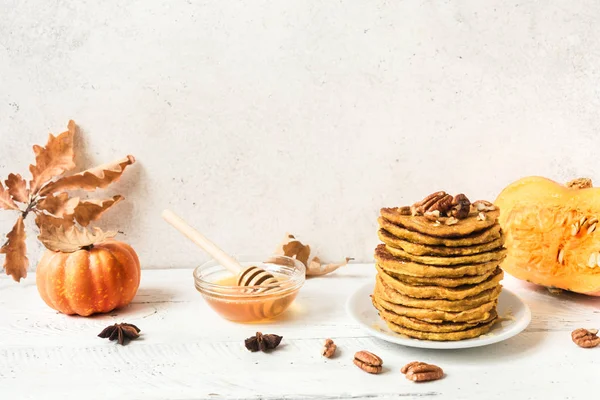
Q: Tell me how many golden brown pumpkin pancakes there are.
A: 11